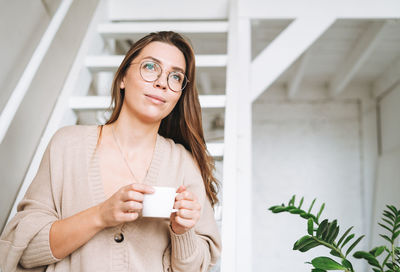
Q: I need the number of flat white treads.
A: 4